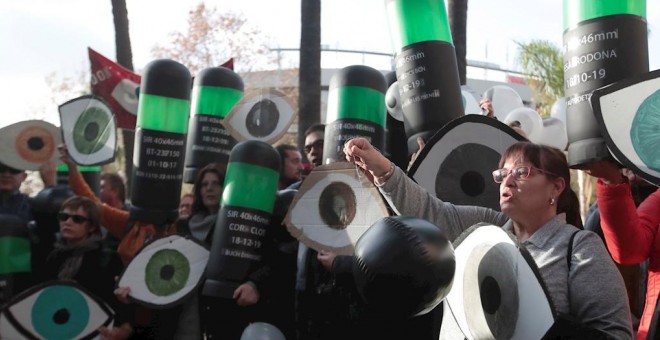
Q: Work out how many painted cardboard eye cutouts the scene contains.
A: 9